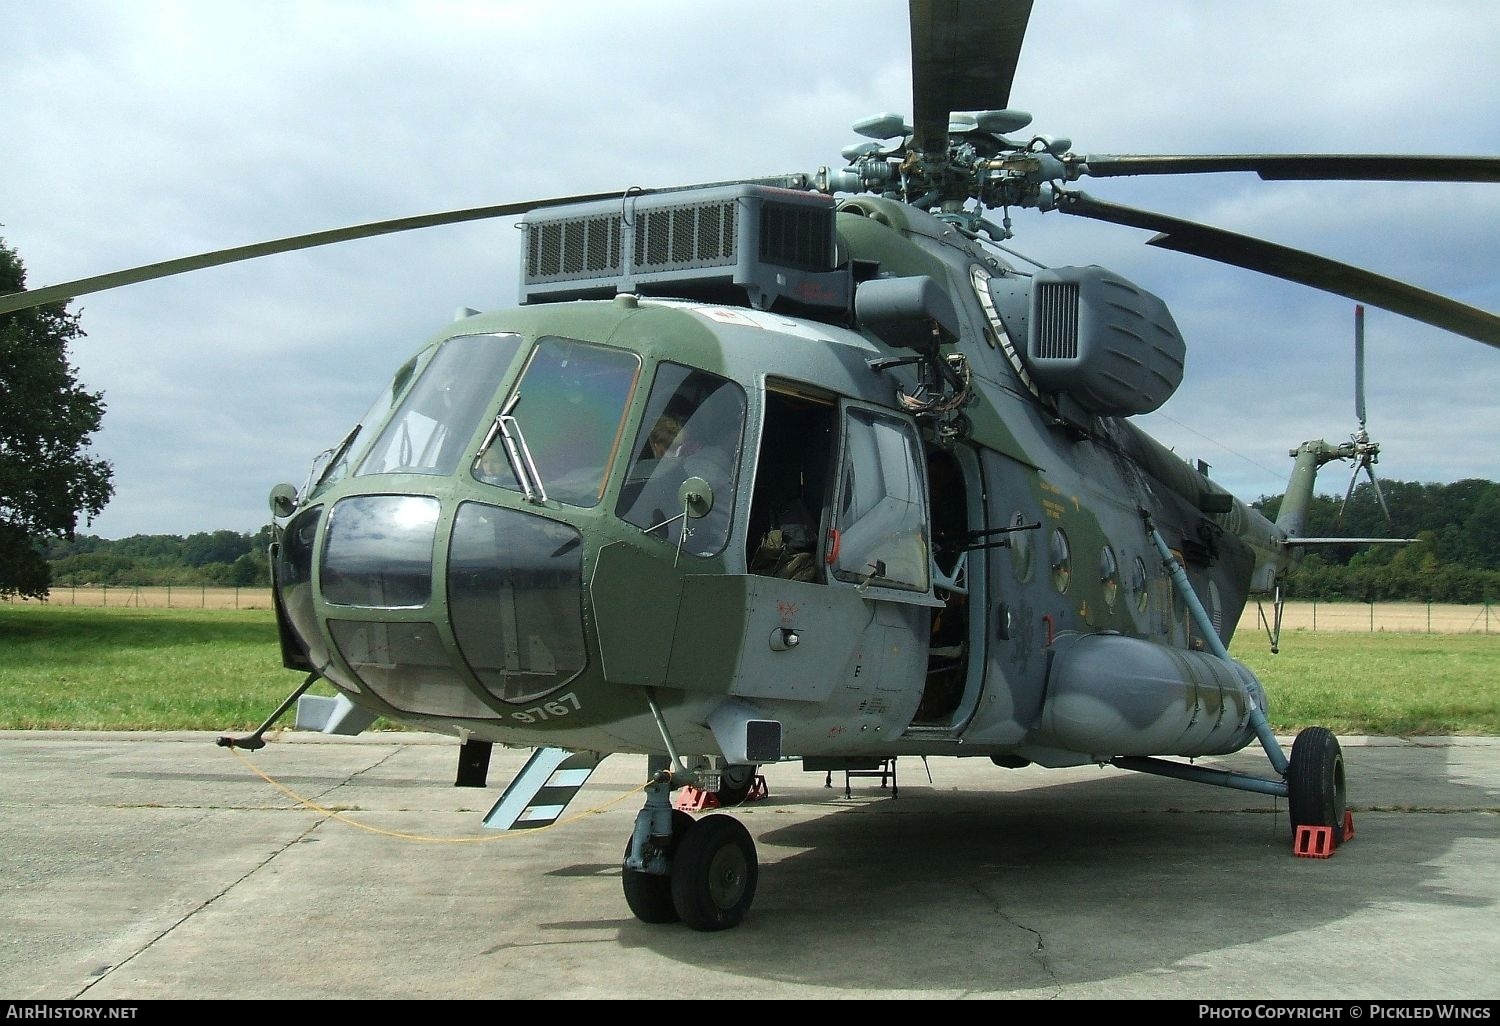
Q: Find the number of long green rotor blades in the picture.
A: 4